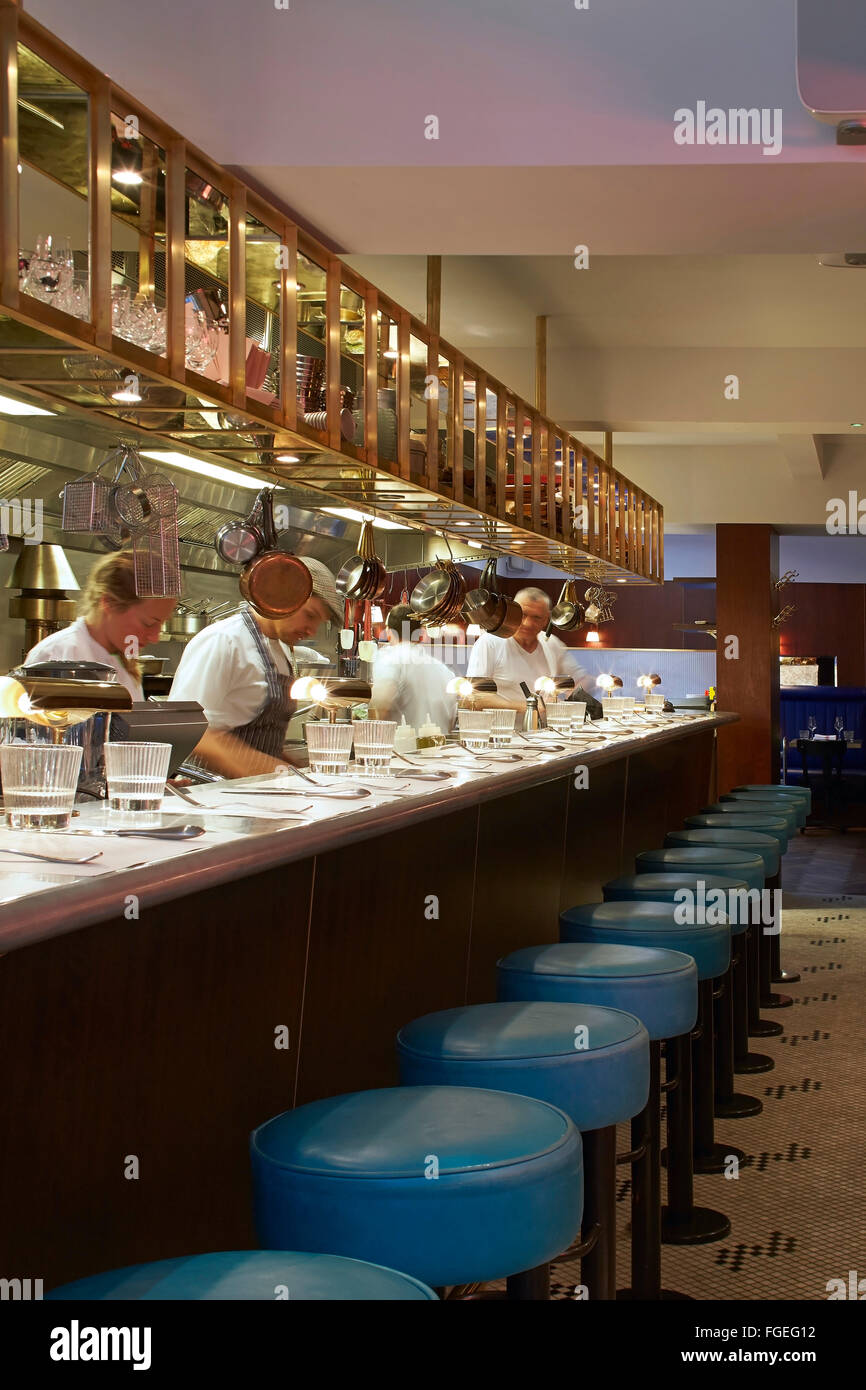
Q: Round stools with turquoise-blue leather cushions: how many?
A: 12